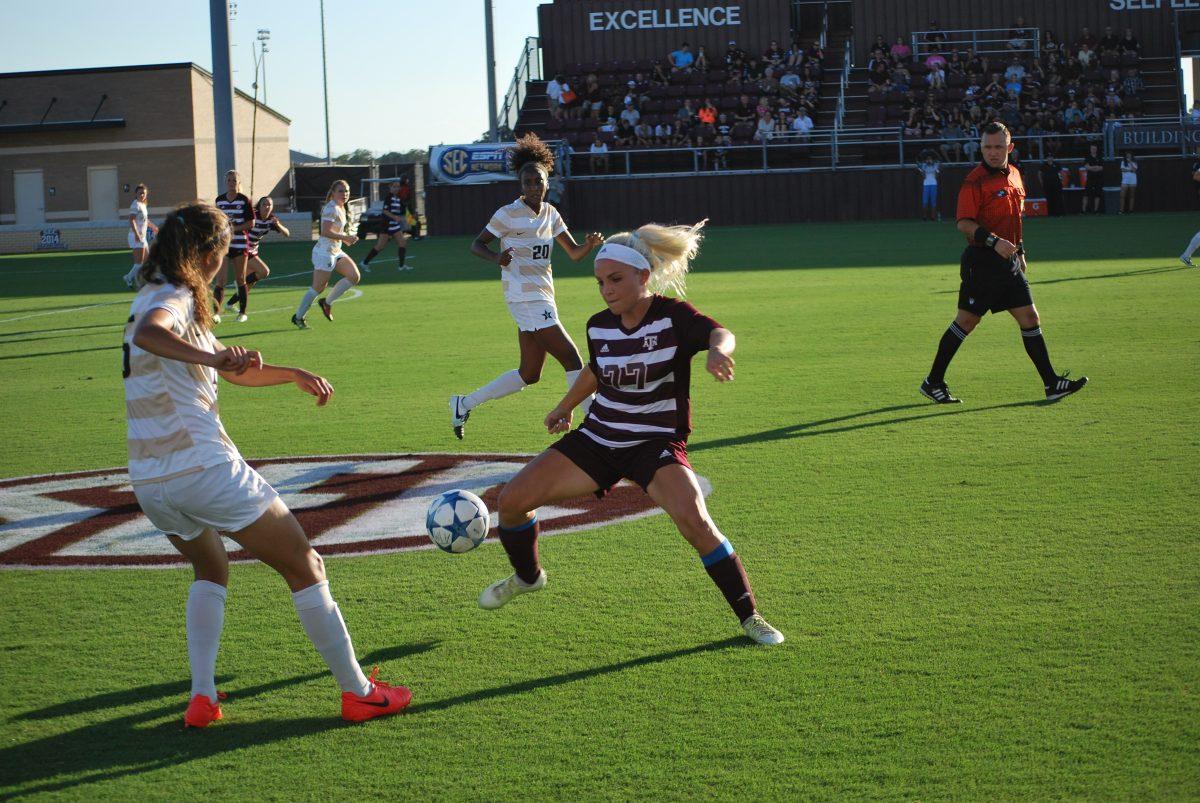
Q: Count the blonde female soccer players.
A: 3